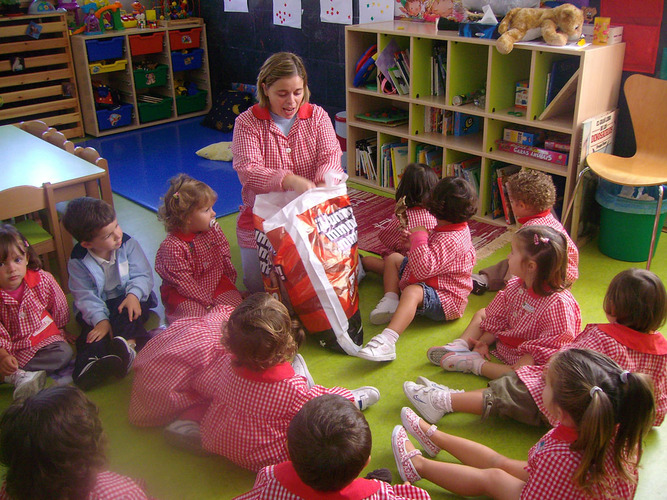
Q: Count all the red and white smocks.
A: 13